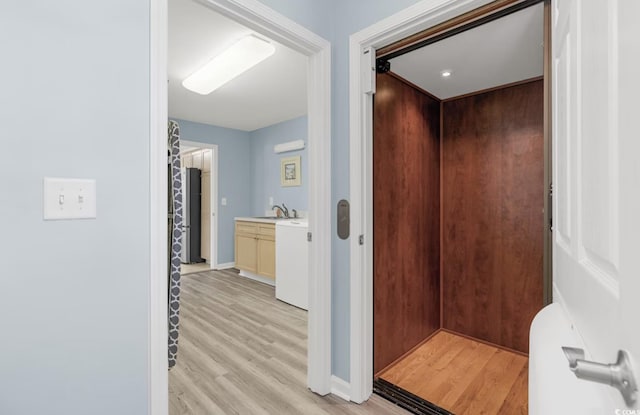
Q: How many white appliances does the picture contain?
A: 1